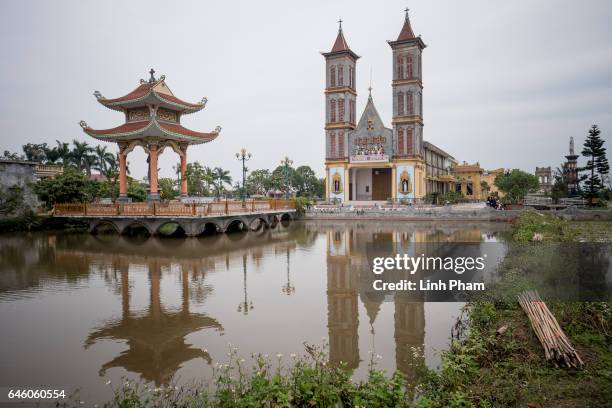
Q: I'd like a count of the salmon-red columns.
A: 3